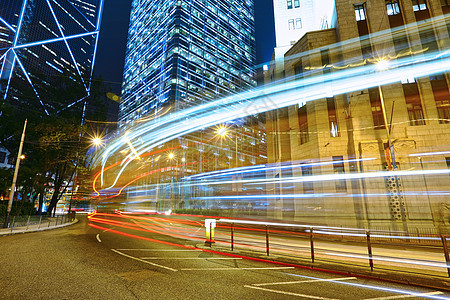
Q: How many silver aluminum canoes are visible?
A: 0